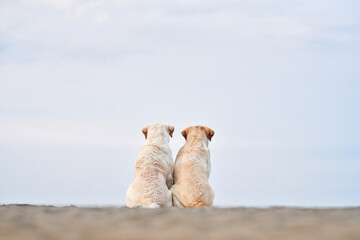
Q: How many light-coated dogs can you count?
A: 2